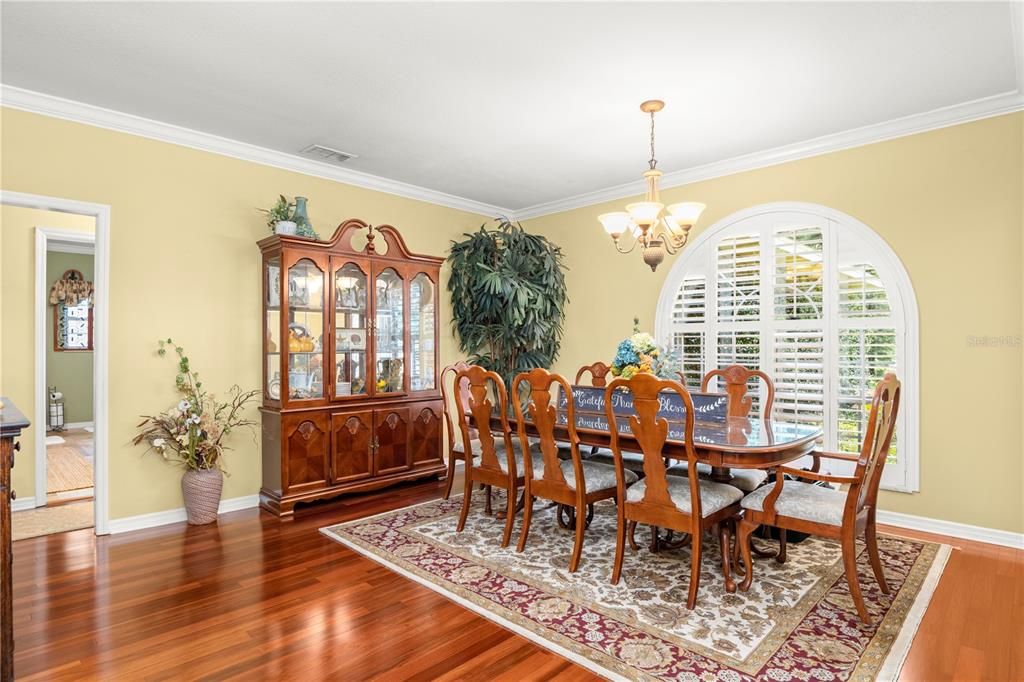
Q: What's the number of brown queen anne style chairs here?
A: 8